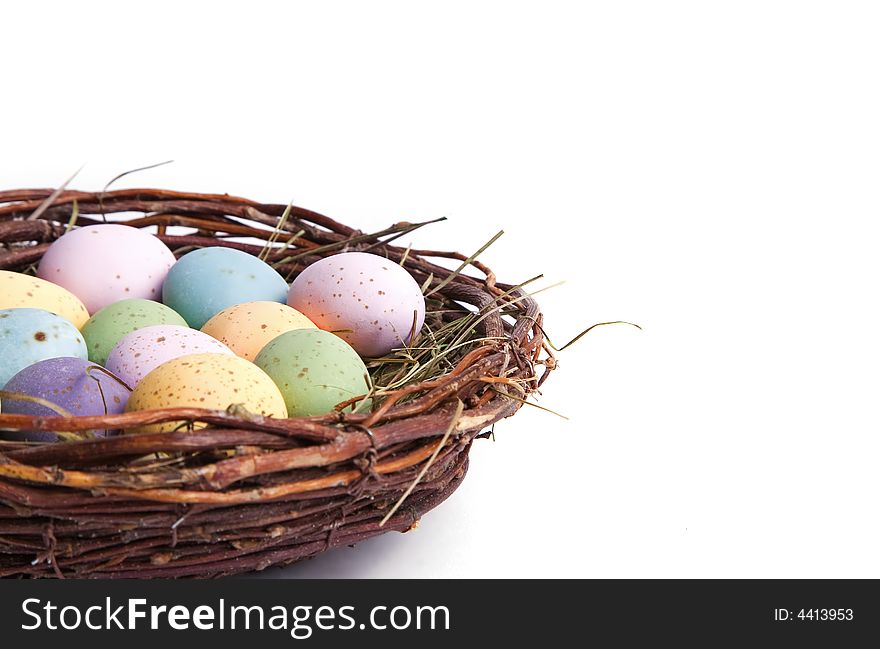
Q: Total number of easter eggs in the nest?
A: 11